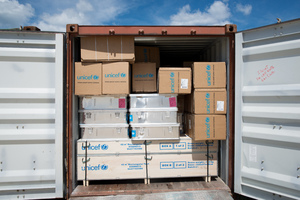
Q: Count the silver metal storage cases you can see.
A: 6